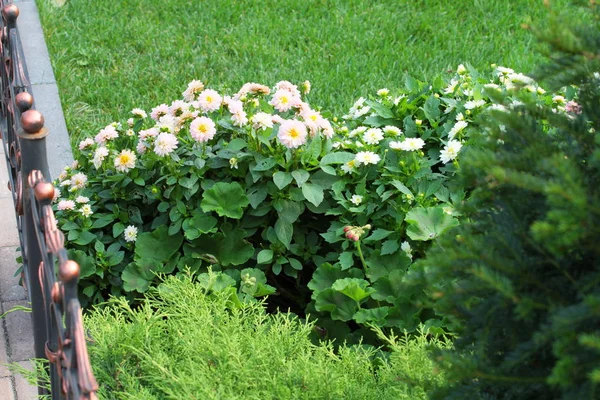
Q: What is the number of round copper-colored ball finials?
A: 5